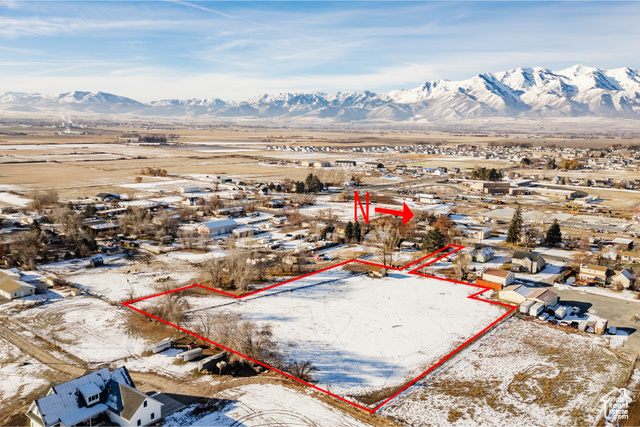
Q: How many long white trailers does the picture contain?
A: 3